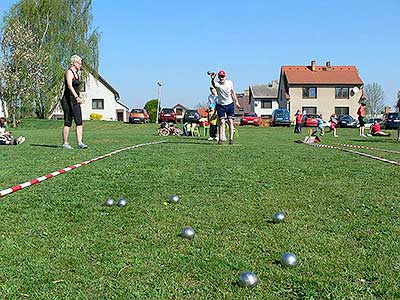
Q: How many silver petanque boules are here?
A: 7